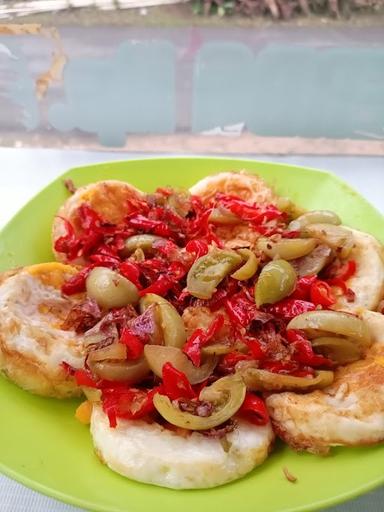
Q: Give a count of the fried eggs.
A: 6